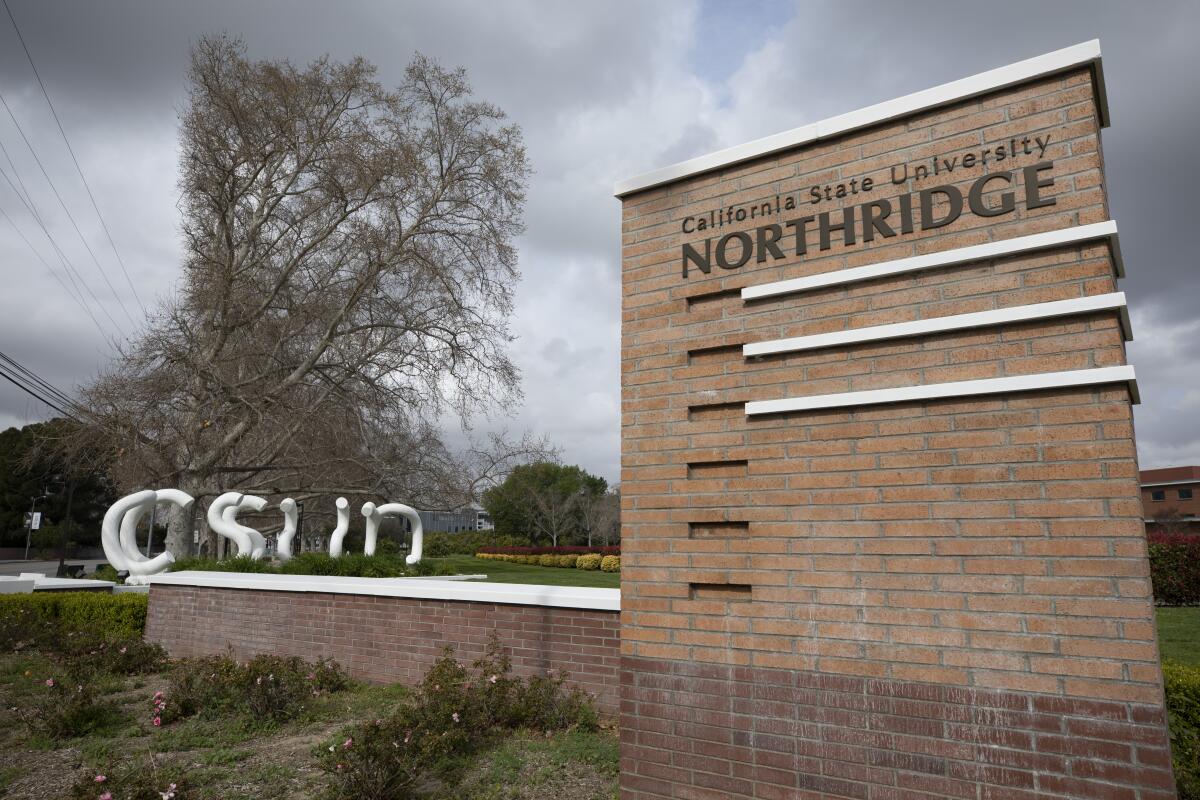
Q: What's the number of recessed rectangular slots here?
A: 6